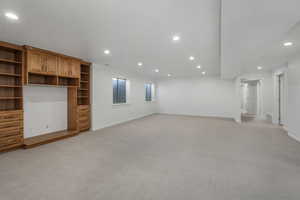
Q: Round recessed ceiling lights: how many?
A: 11